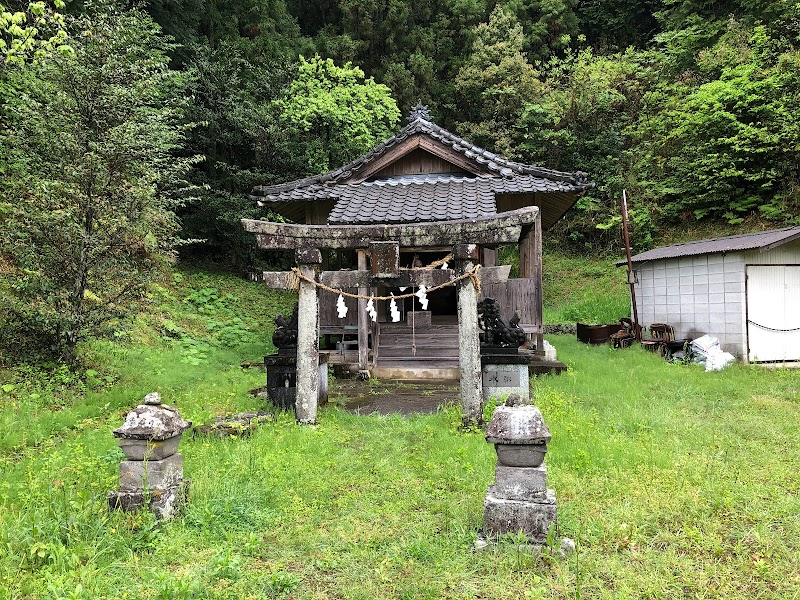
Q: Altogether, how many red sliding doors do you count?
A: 0